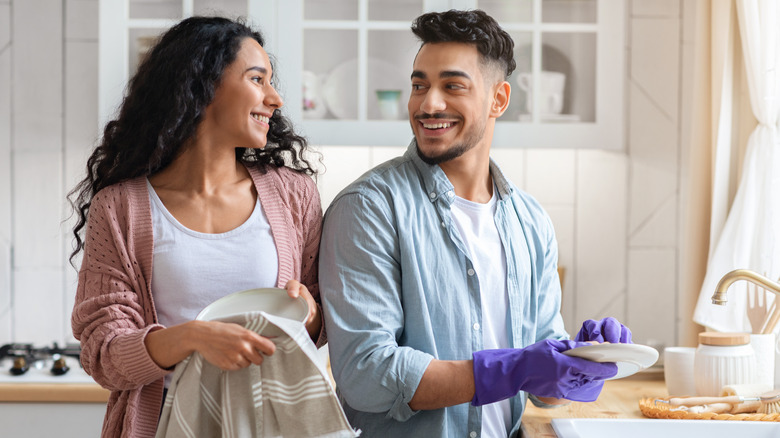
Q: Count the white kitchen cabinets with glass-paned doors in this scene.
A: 3